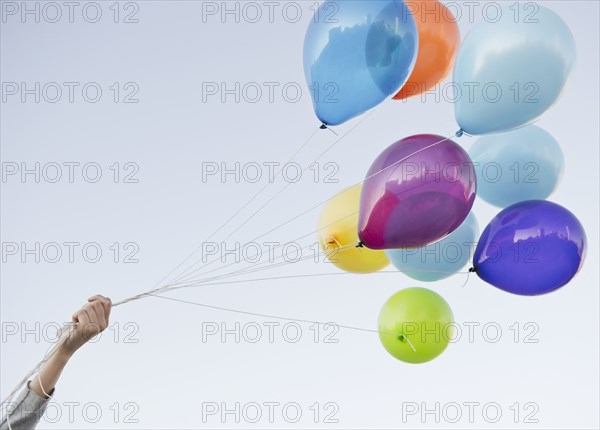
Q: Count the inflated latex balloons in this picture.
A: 9